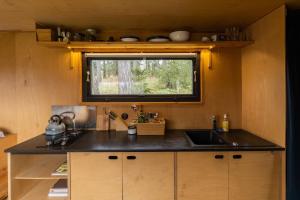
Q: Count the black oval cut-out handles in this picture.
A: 4